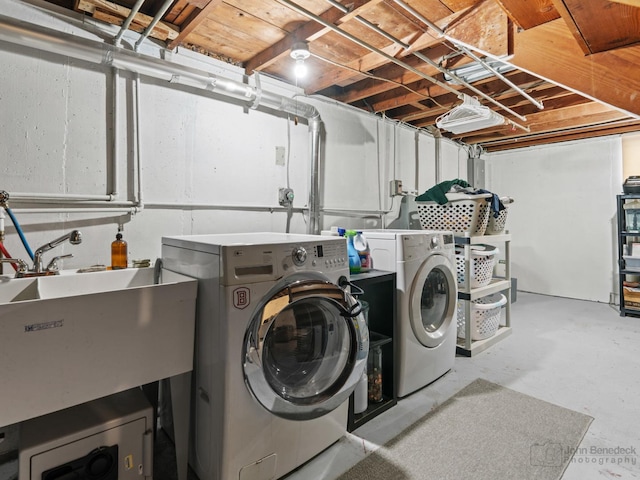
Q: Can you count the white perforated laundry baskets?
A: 4